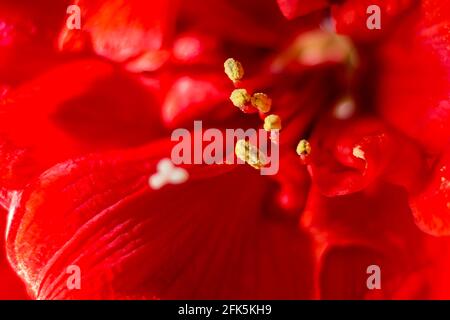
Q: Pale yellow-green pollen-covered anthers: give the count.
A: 6